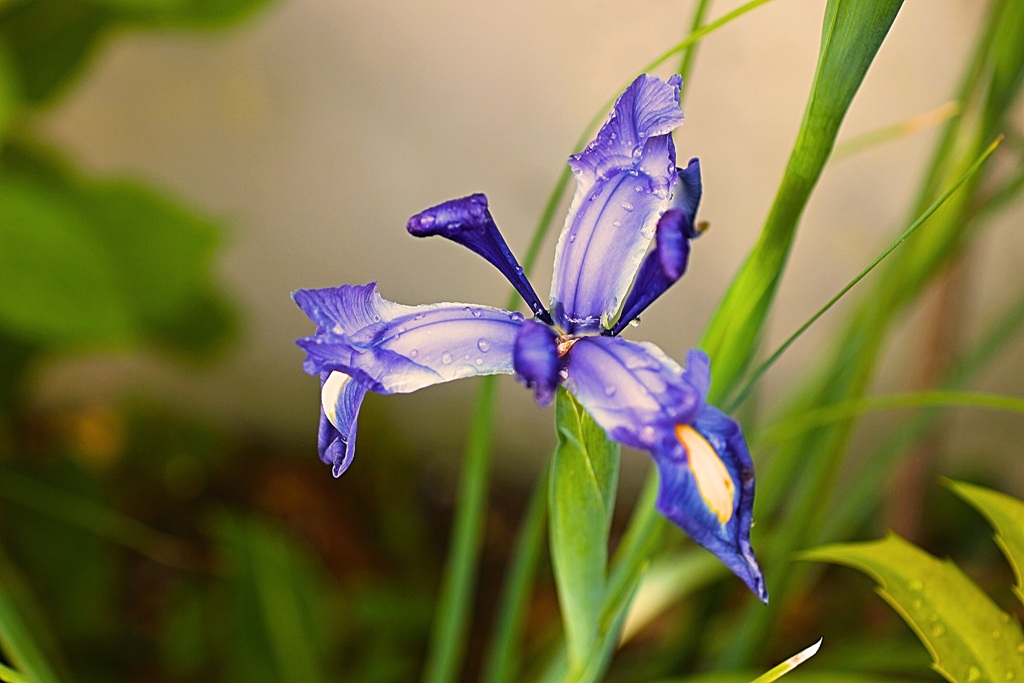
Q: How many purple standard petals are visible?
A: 3